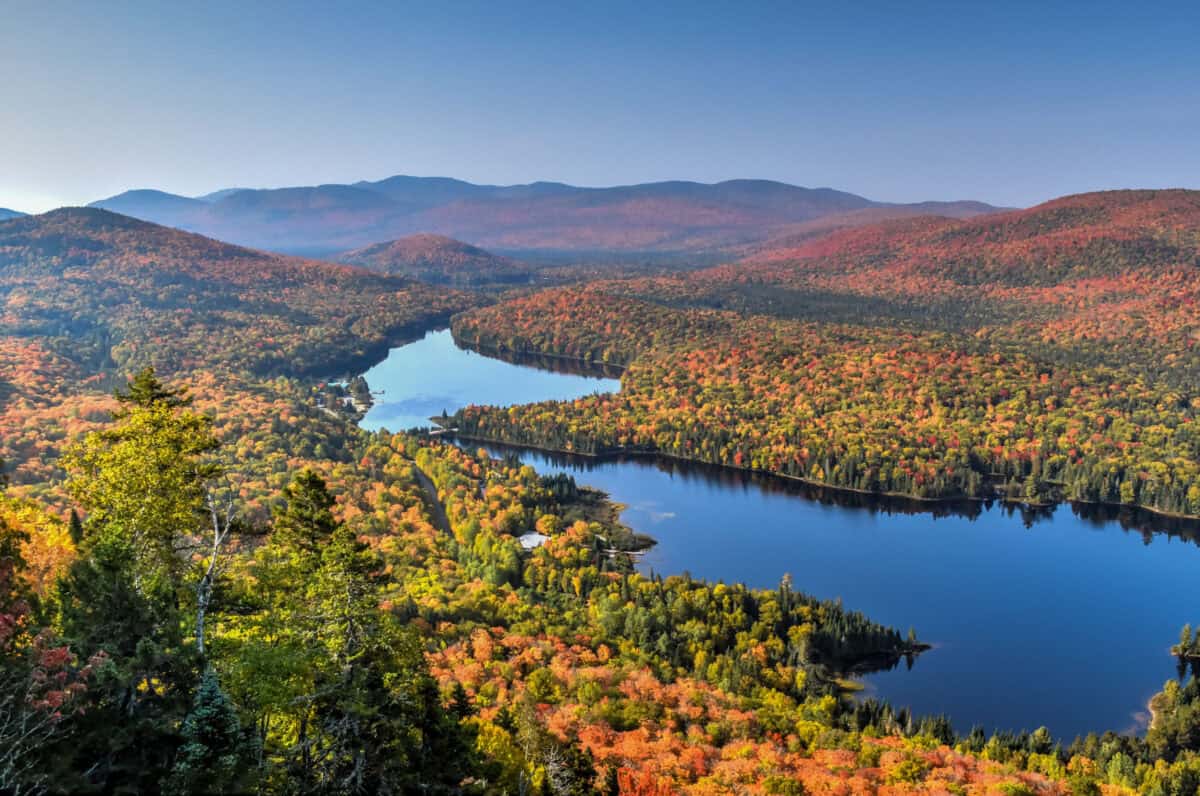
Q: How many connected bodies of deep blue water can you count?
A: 2